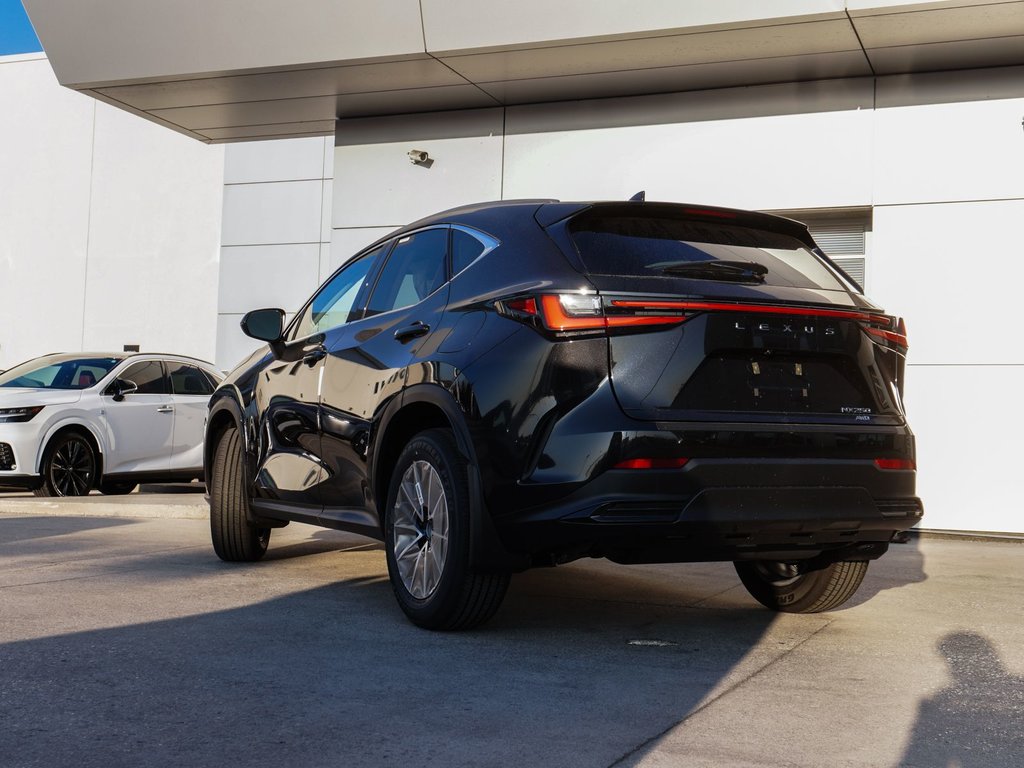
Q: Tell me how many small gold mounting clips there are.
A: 2